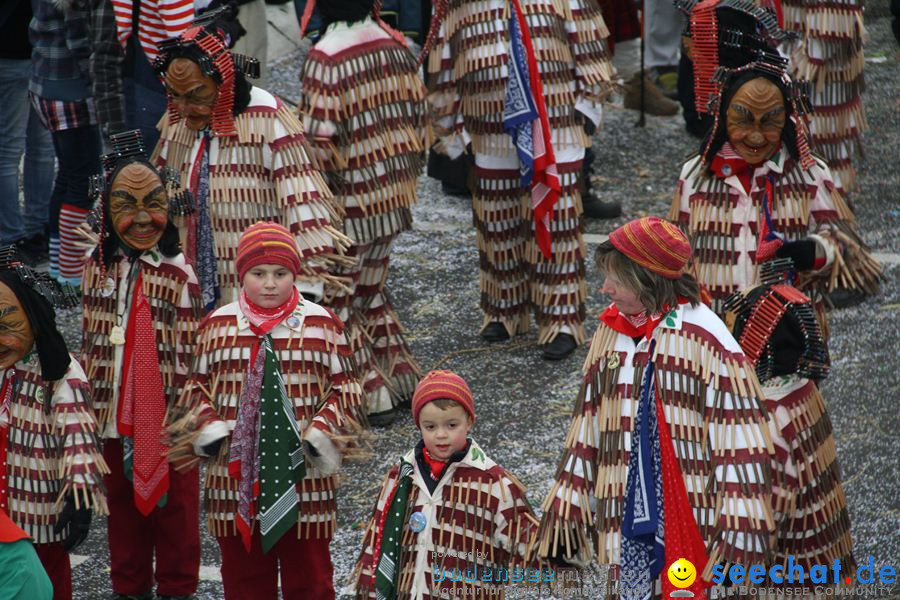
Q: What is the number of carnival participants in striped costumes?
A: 11